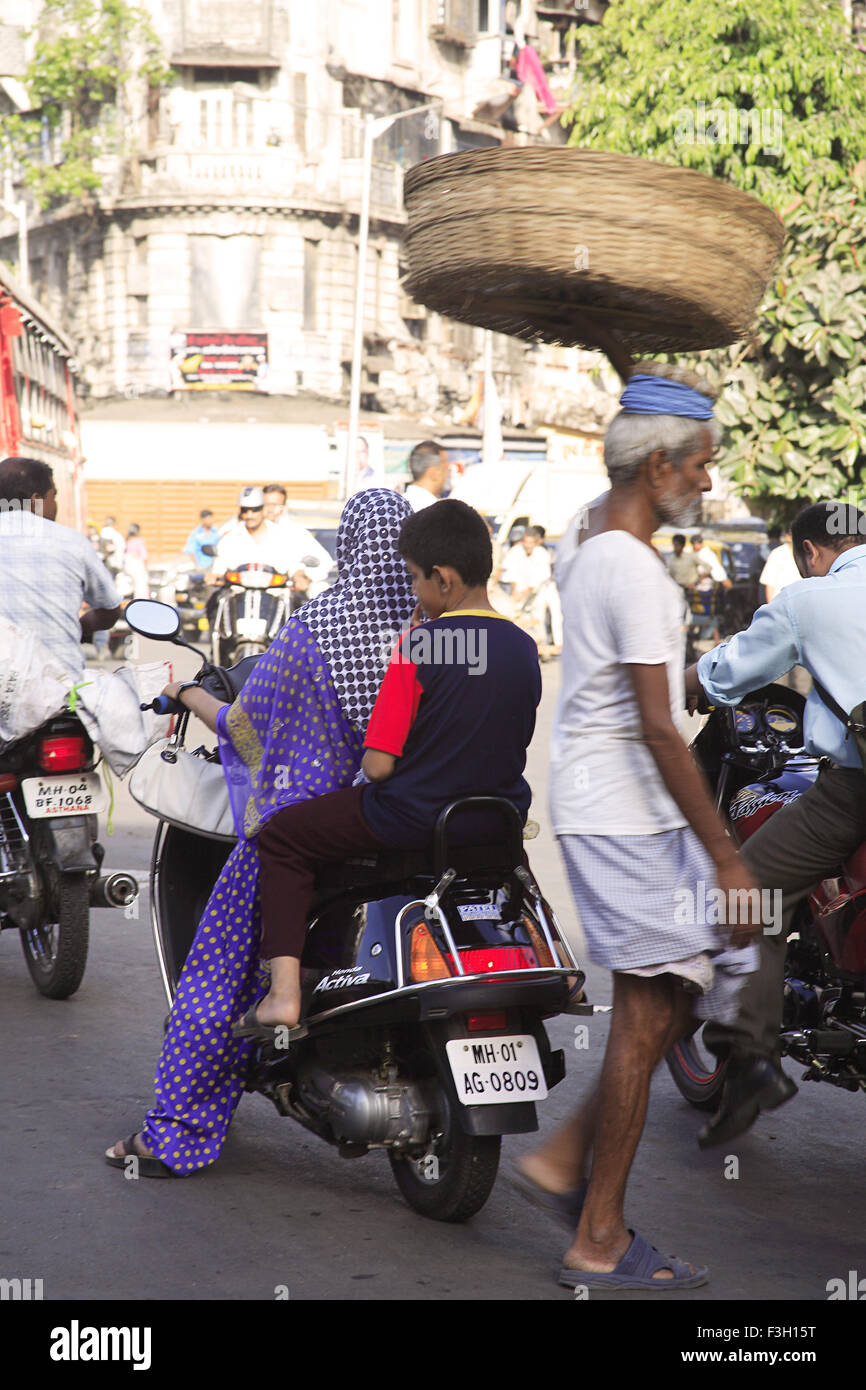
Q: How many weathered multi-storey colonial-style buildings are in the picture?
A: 1